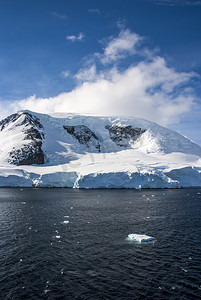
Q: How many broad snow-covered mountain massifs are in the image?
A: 1